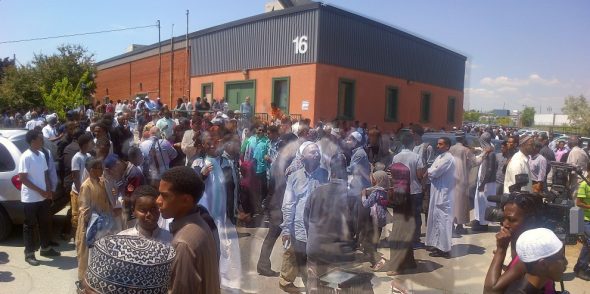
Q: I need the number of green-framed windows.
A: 6